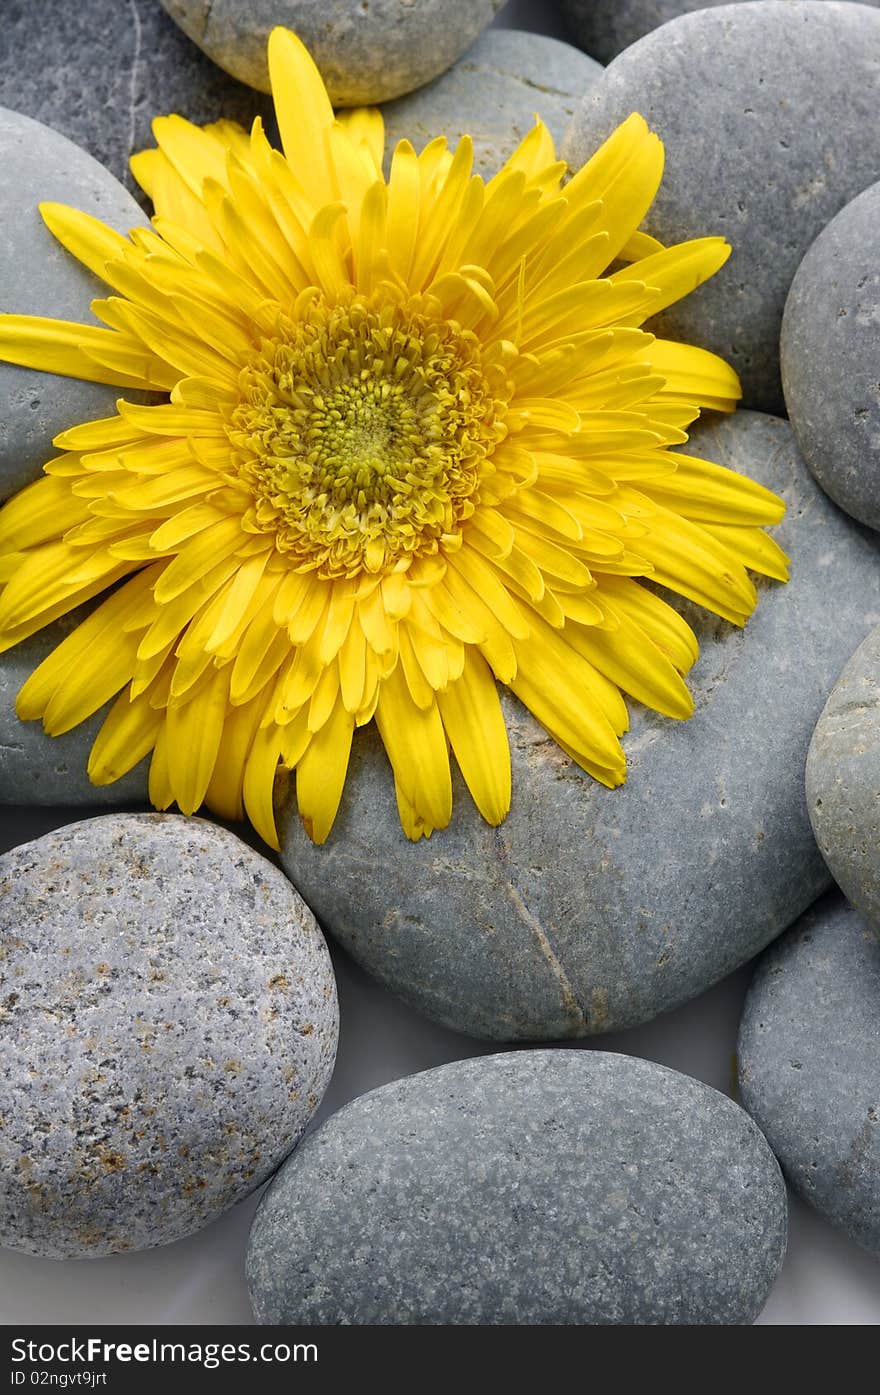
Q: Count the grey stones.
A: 13